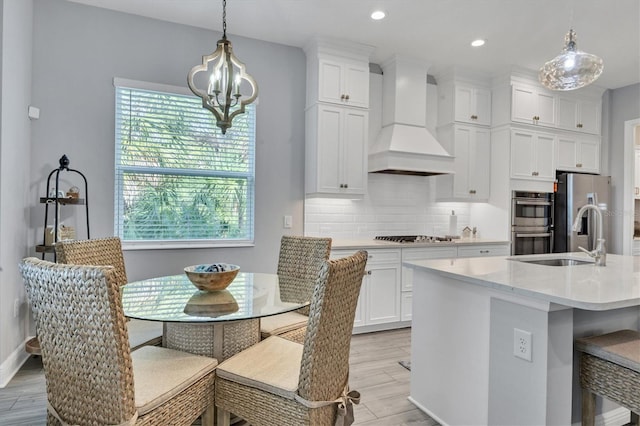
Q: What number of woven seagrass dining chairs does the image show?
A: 4